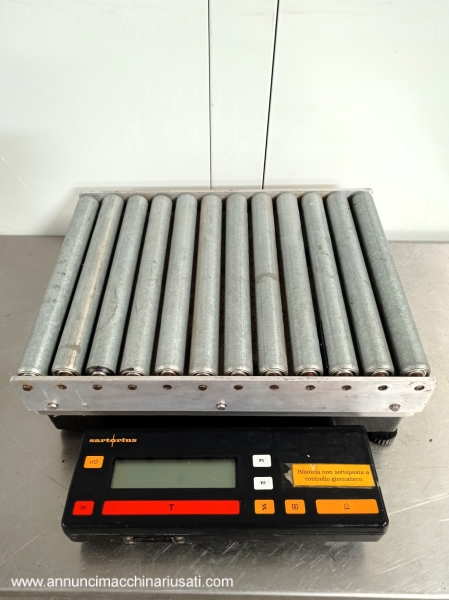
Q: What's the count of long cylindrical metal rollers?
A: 12